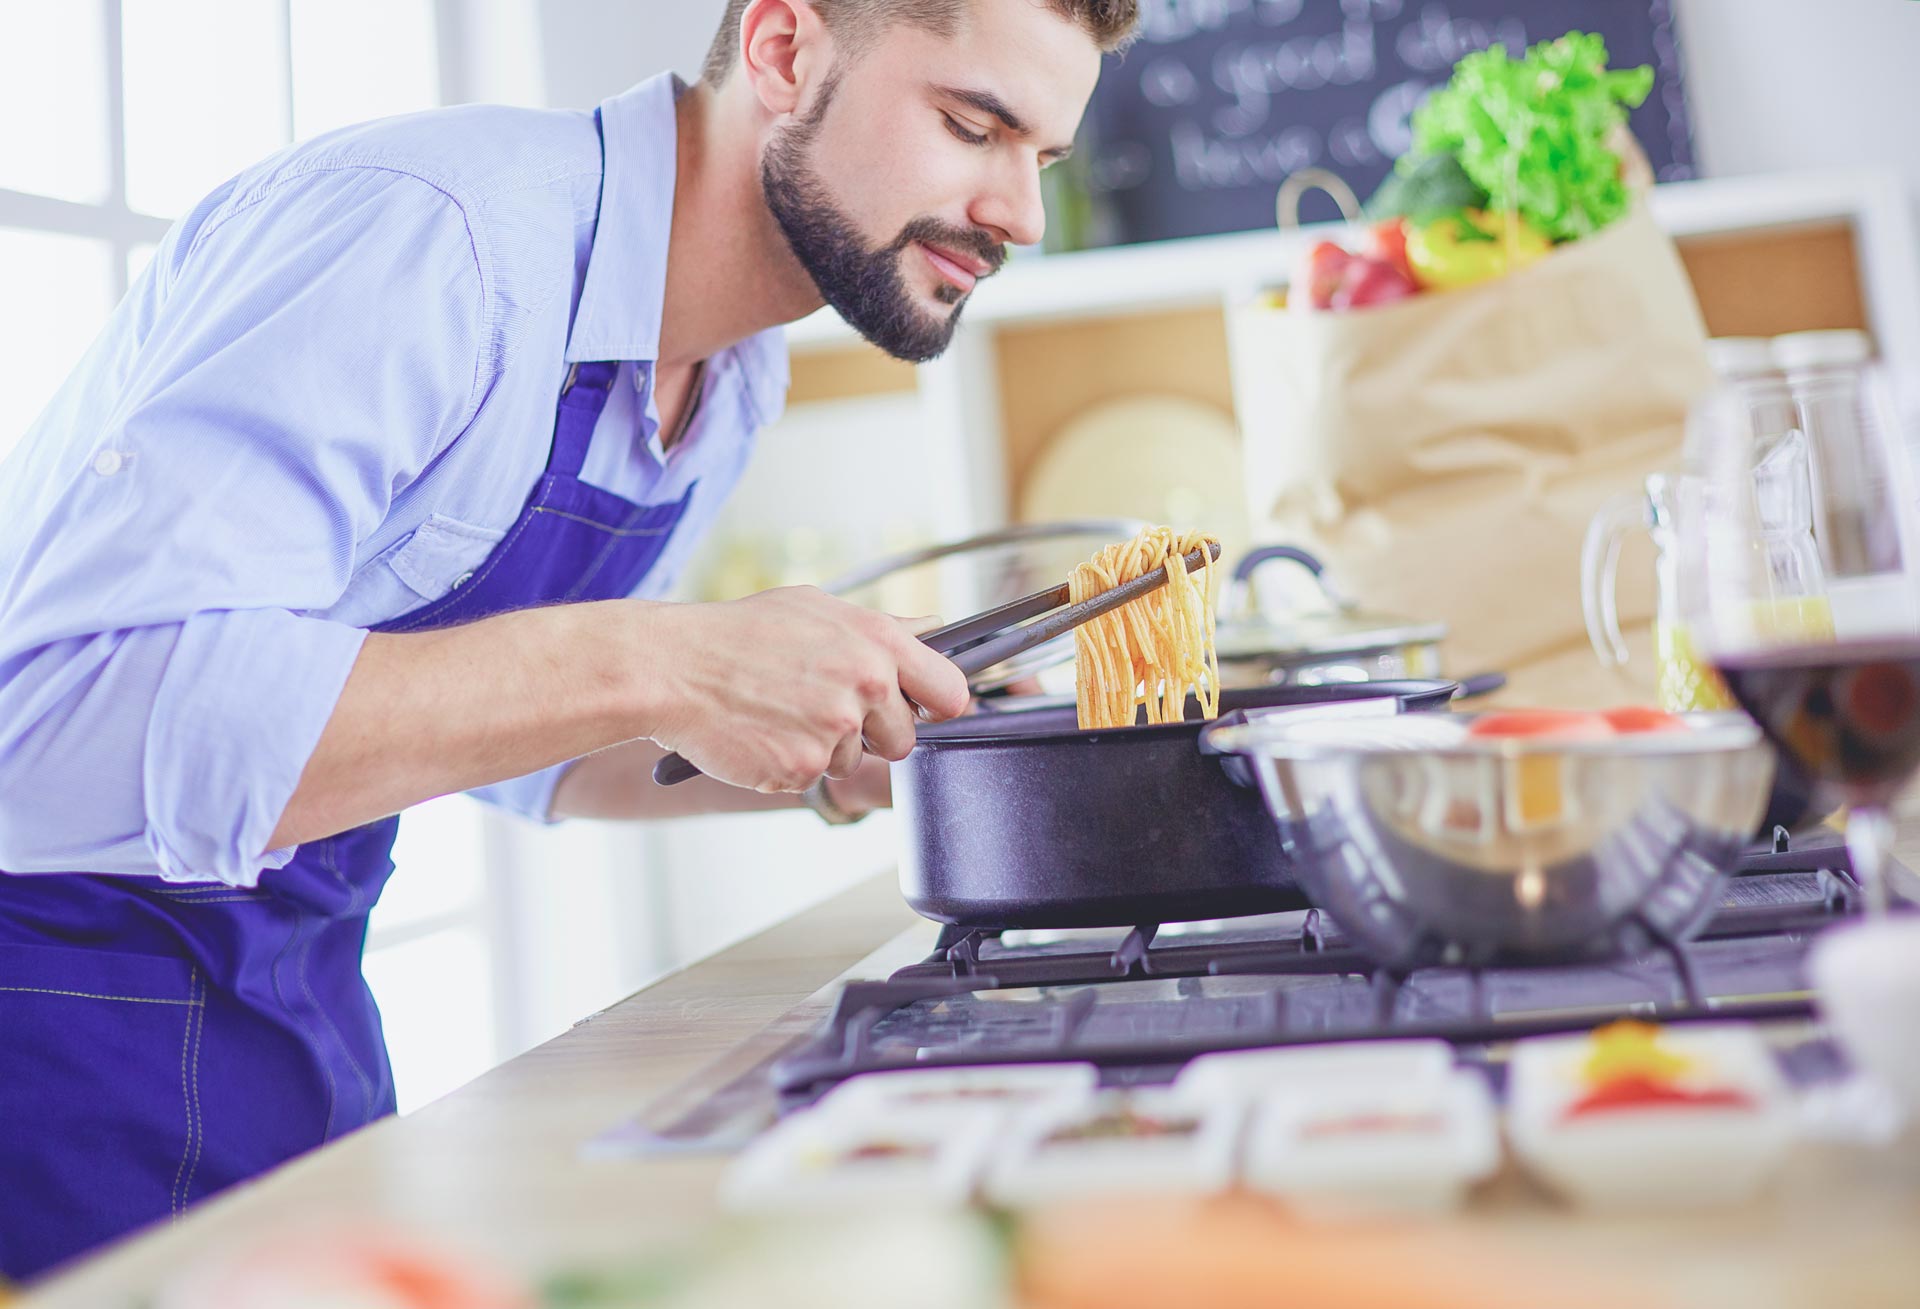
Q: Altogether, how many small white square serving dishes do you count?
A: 6